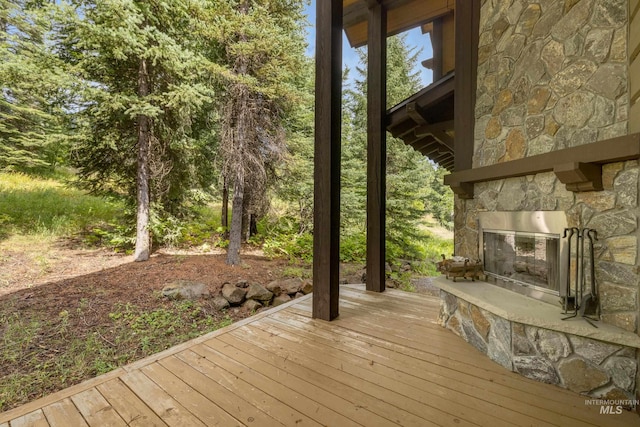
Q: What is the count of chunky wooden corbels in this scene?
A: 2